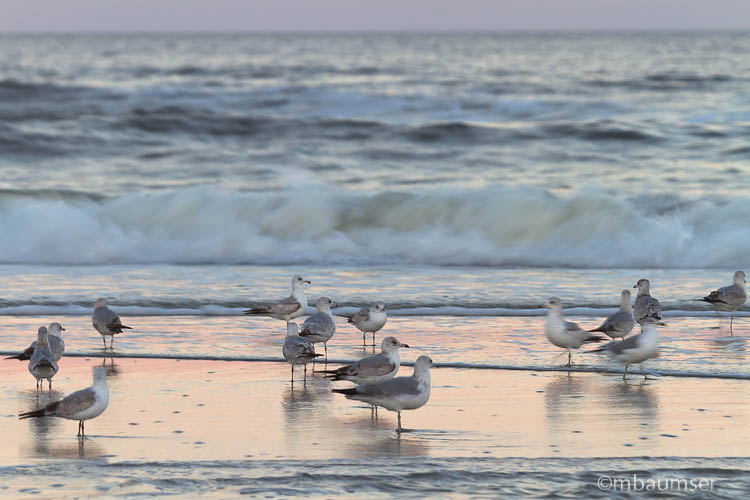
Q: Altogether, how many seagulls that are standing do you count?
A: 15